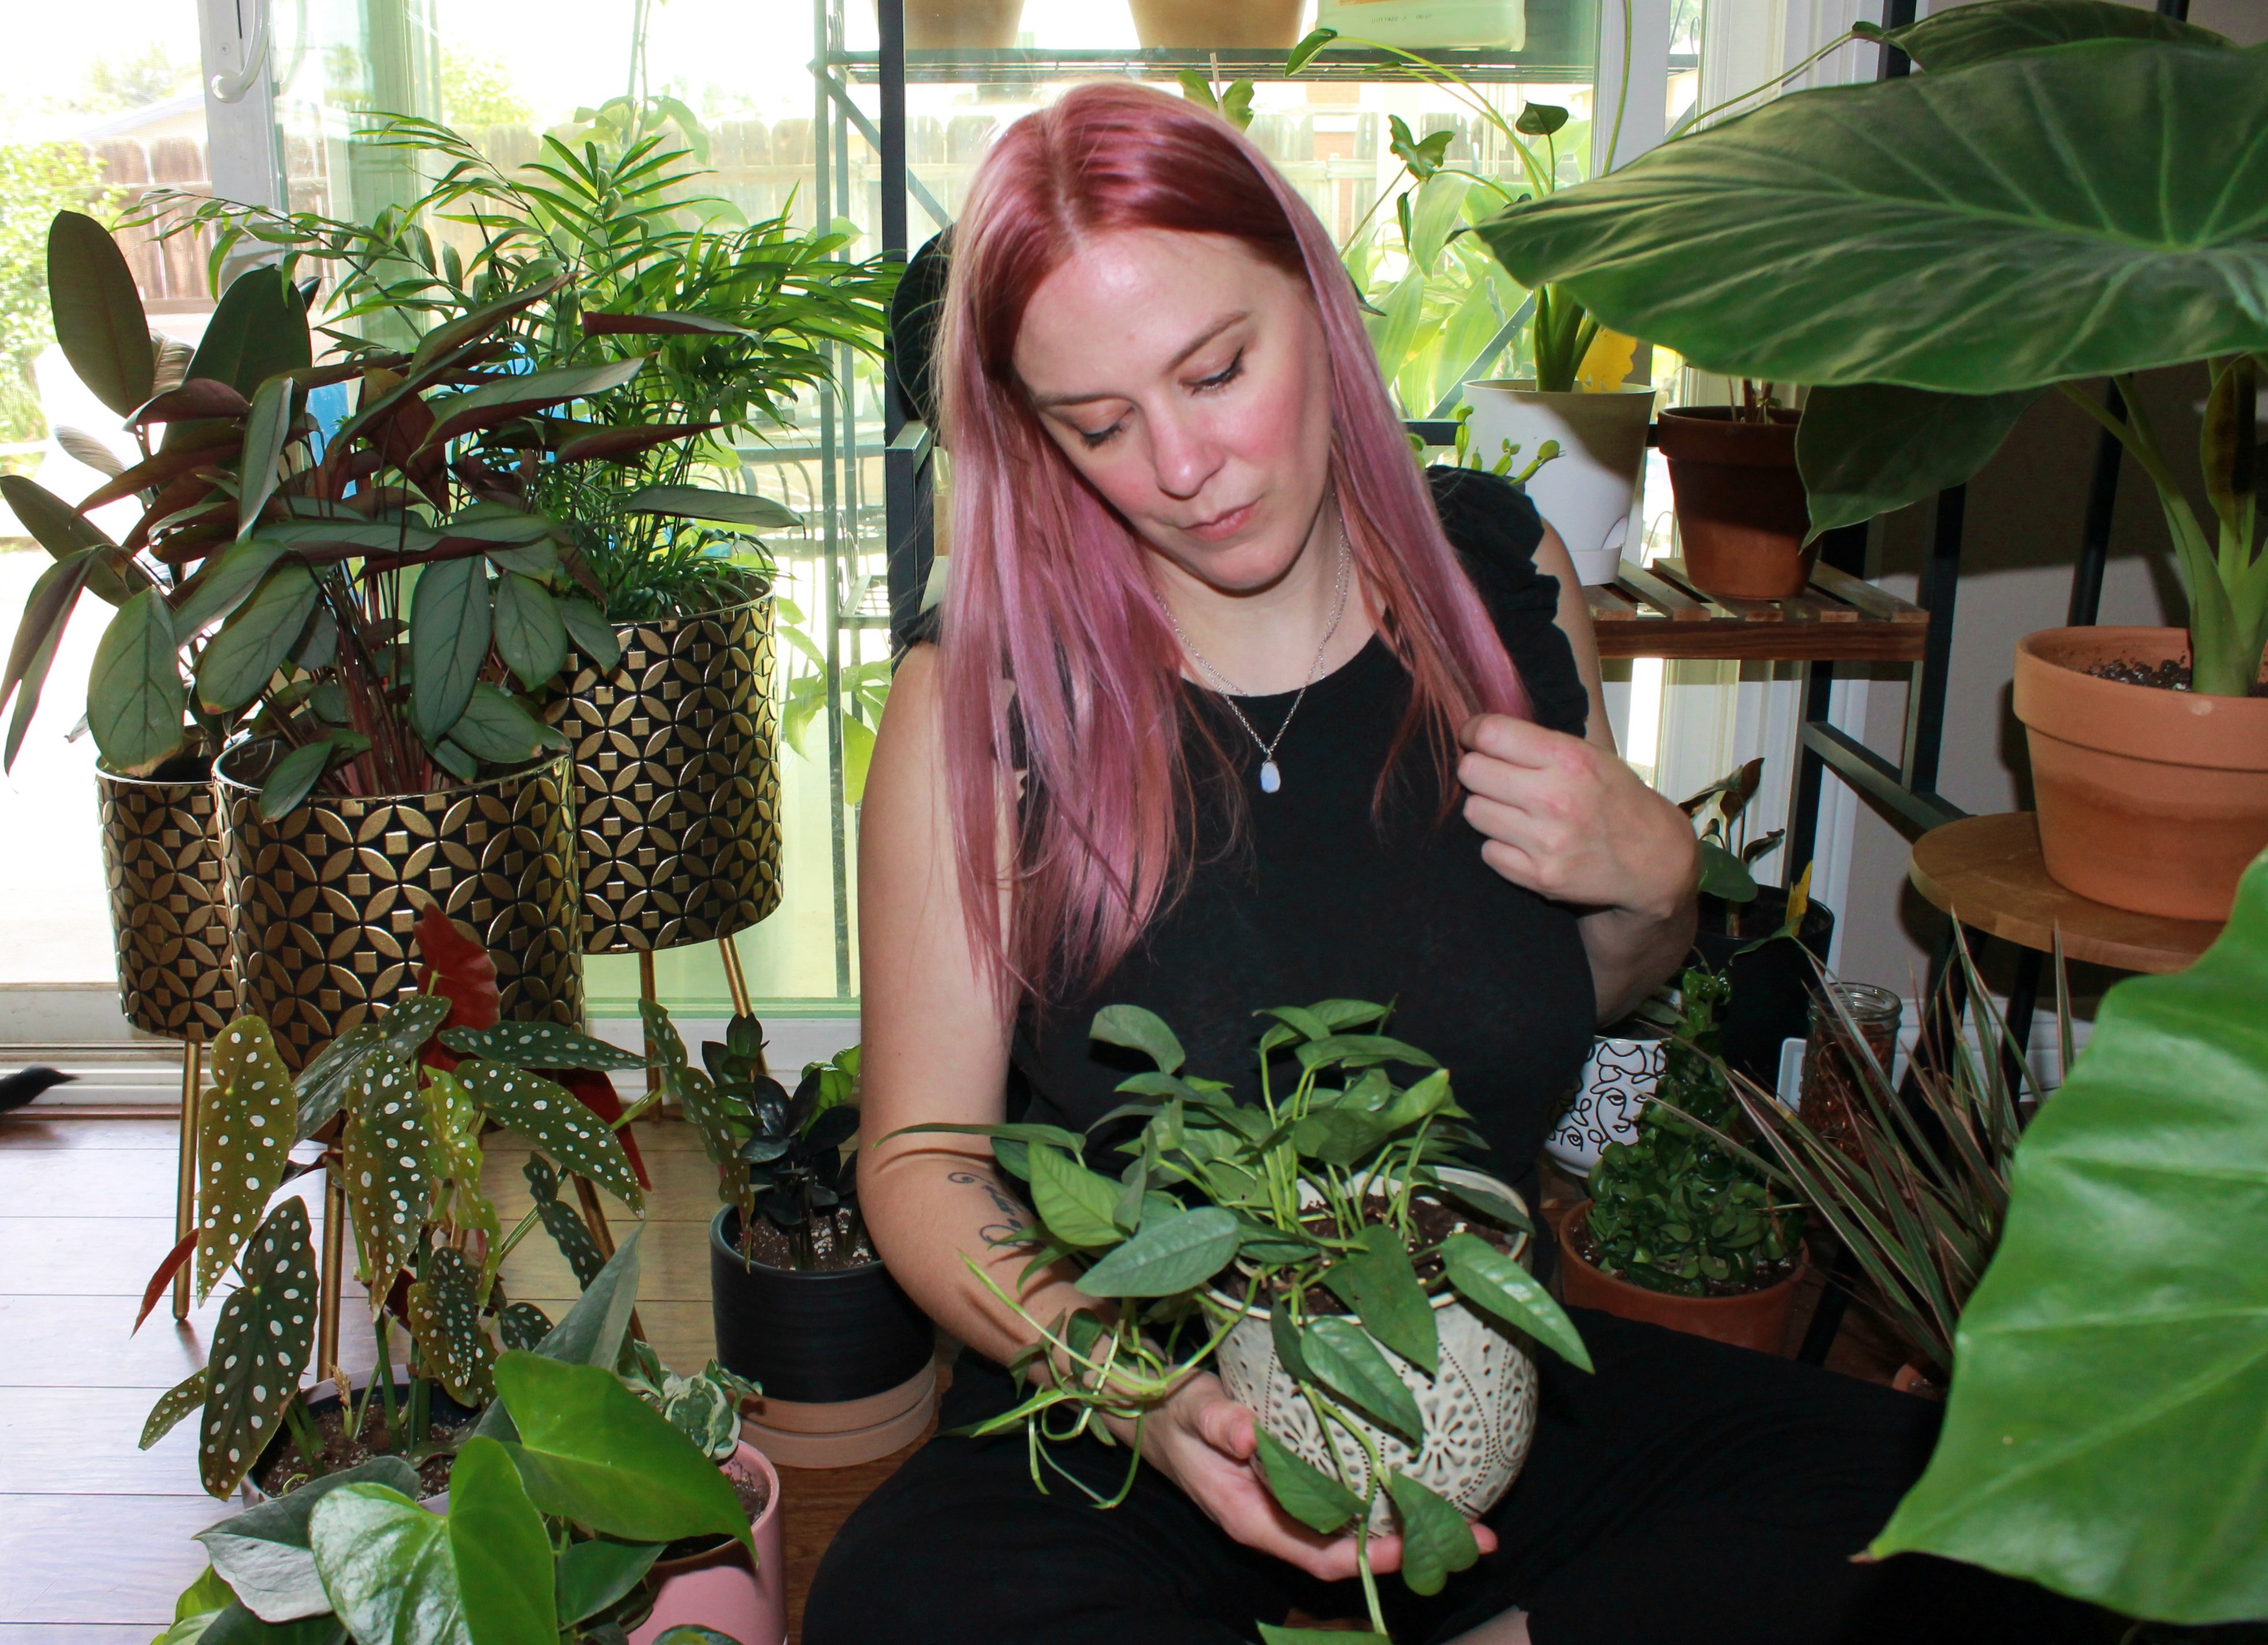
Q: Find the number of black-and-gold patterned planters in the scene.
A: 3